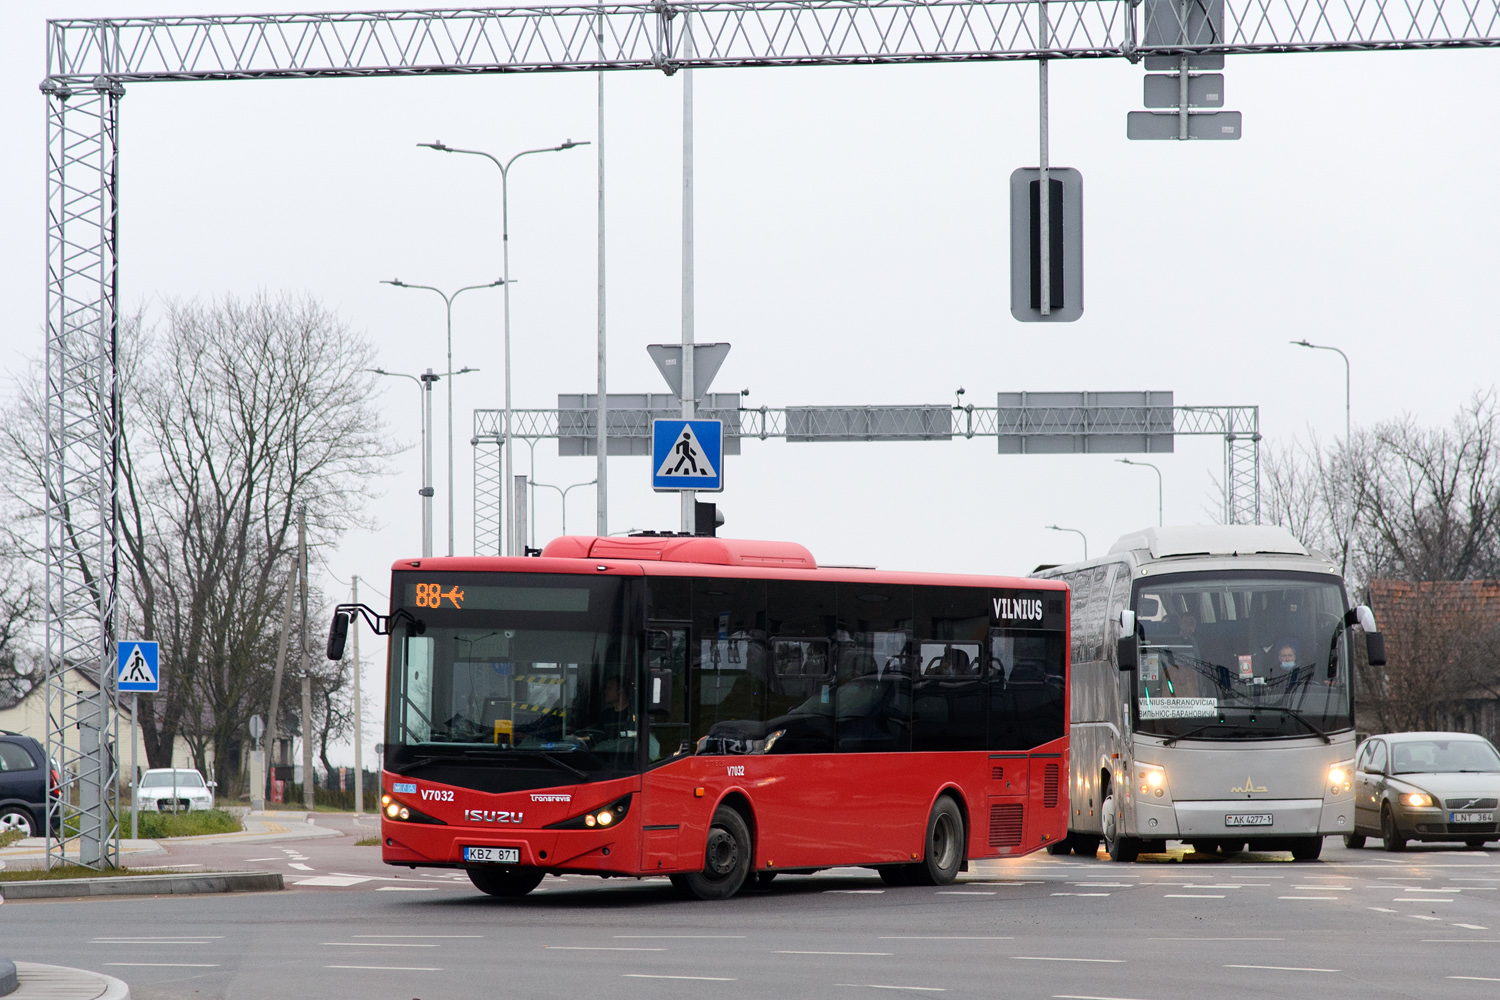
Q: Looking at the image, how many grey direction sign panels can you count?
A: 3